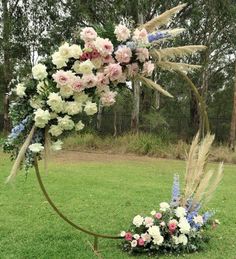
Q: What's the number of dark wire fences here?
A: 1